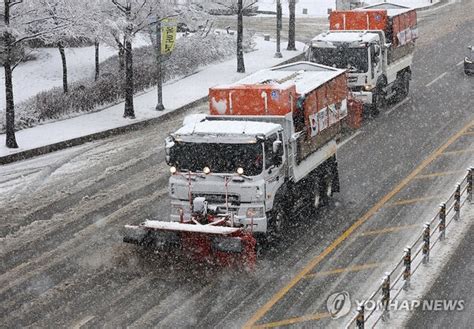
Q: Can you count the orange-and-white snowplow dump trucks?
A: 2